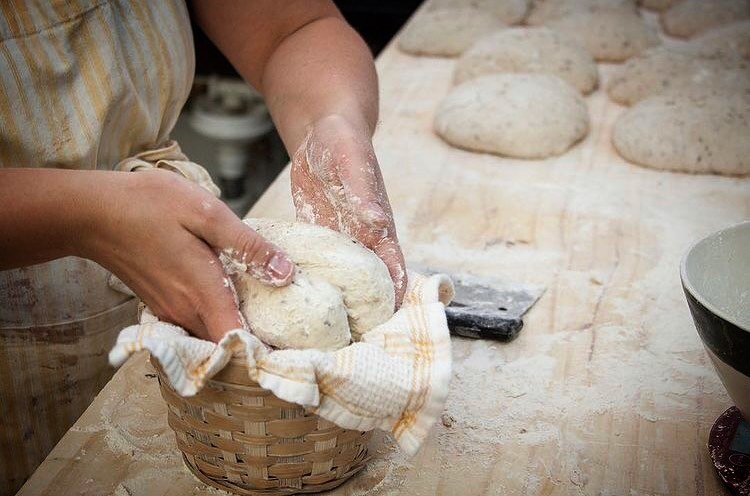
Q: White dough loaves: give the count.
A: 12